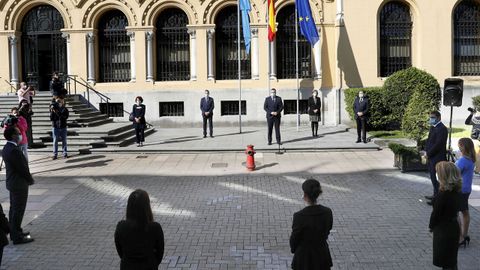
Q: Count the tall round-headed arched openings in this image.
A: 7